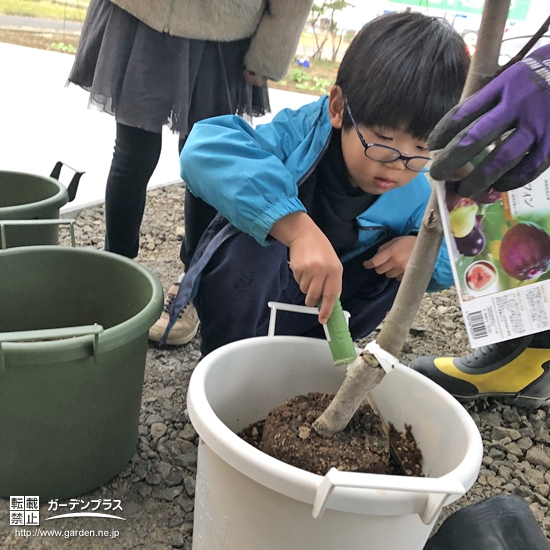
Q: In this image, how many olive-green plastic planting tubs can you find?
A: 2